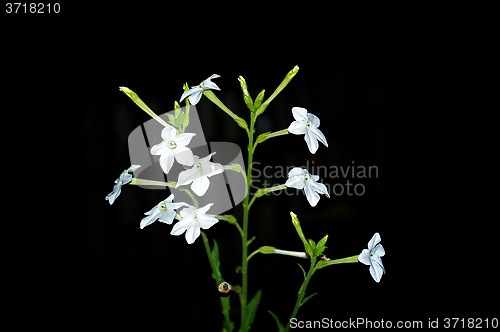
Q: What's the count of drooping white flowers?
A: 9